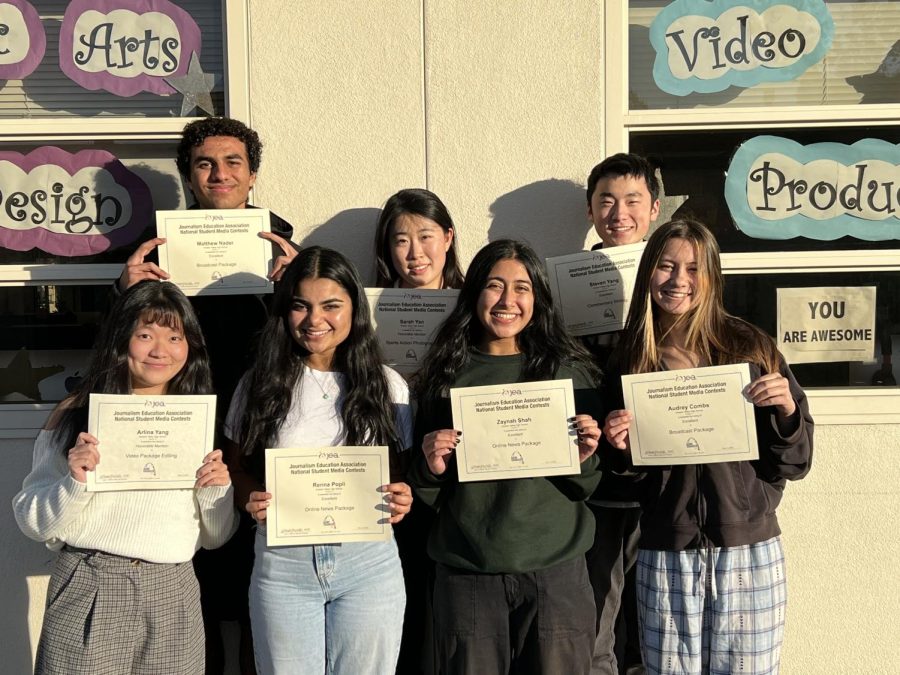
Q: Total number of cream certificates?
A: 7